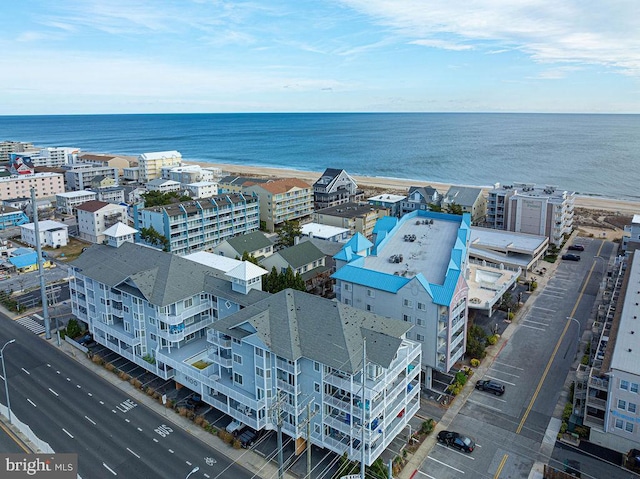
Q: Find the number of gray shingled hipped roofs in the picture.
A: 2